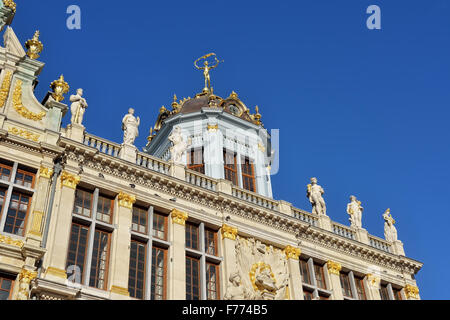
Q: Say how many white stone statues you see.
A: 6